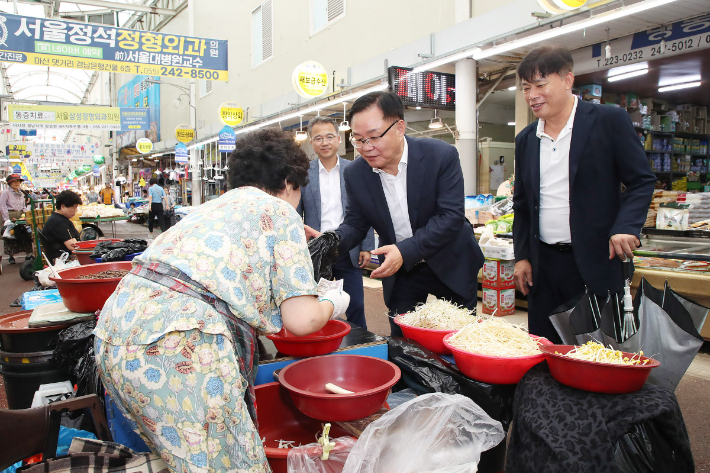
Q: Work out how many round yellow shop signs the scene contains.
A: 5